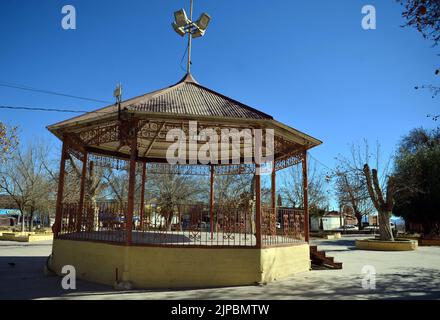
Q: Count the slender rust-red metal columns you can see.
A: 8